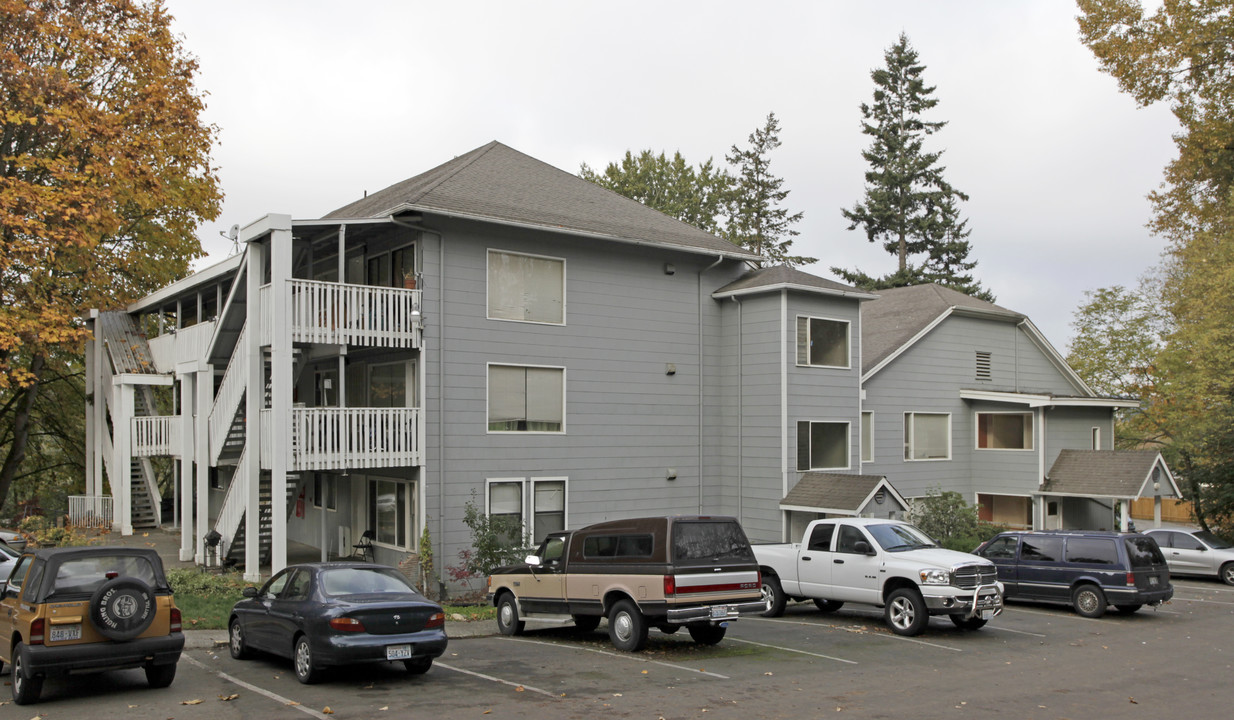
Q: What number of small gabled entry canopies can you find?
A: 2